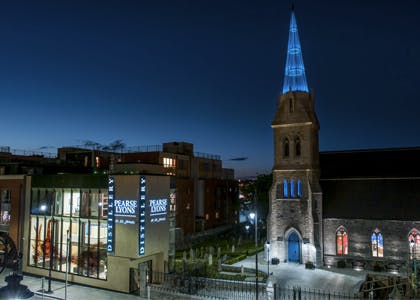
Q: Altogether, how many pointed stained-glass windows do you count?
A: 3